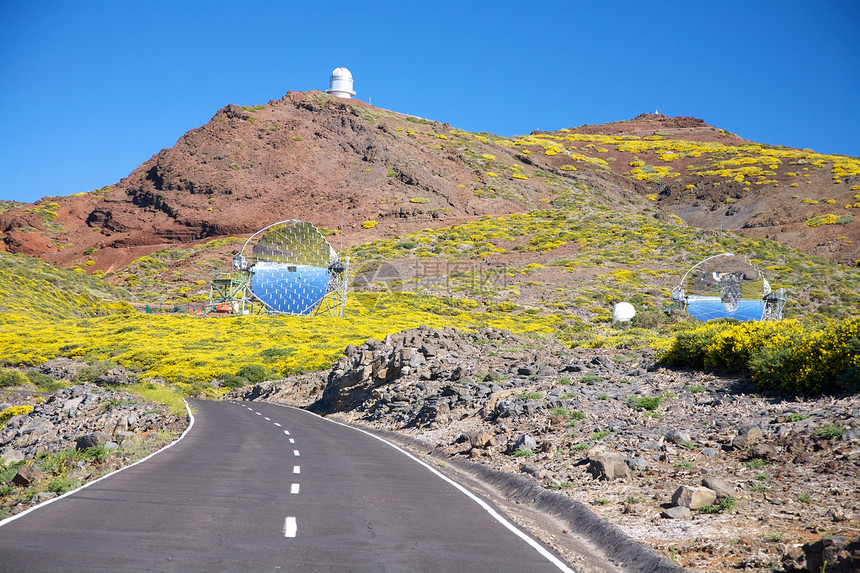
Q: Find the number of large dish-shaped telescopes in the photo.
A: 2